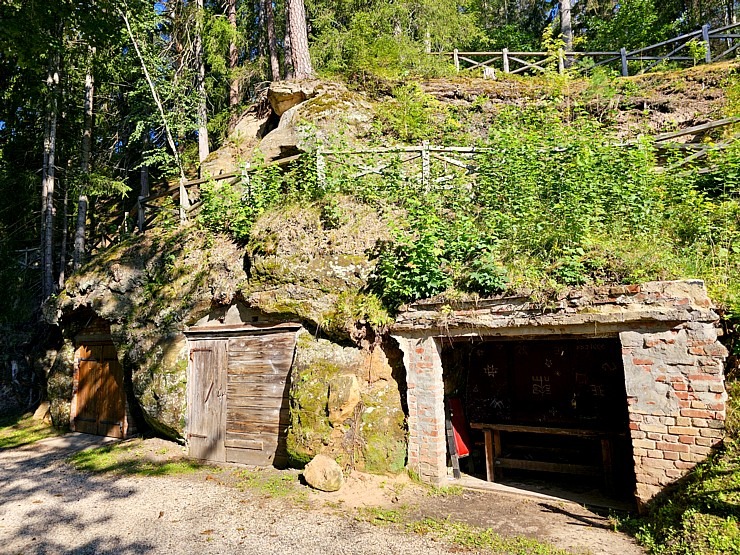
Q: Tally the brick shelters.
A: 1